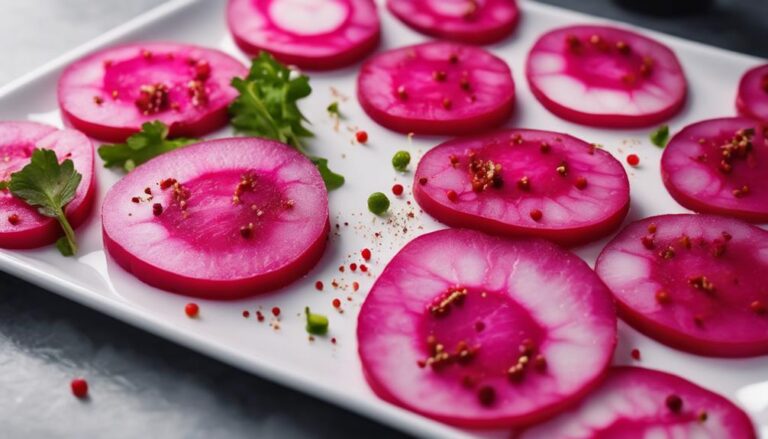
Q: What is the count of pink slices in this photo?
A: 13